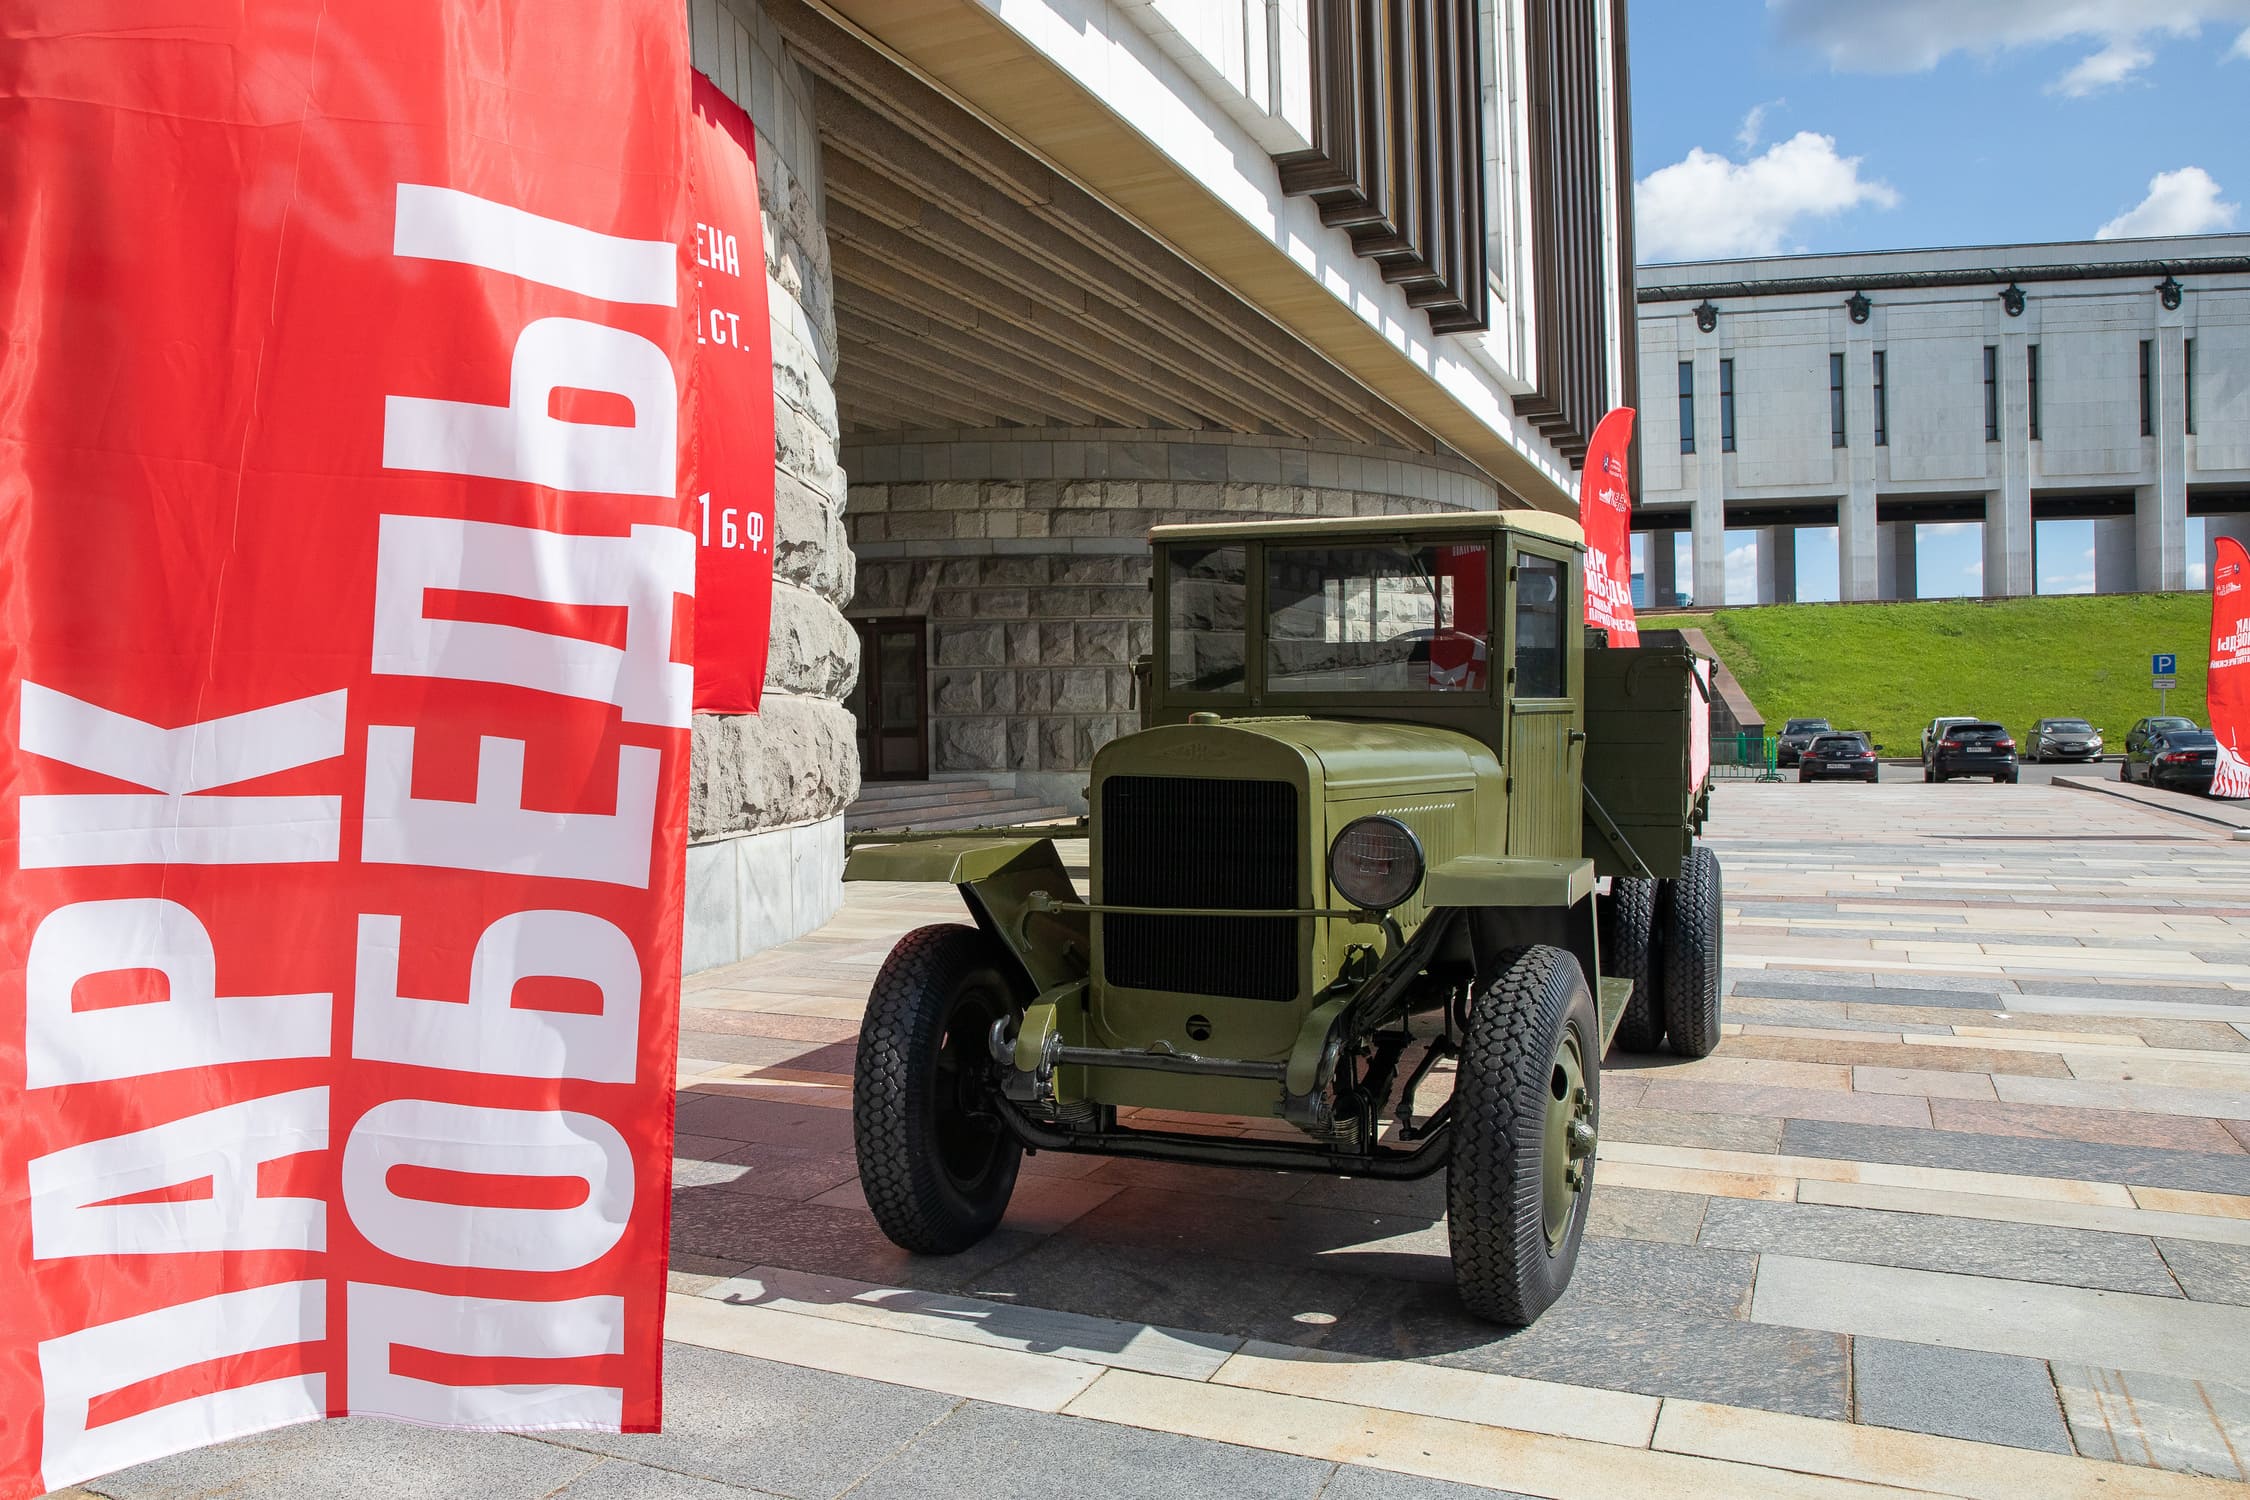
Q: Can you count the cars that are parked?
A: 7